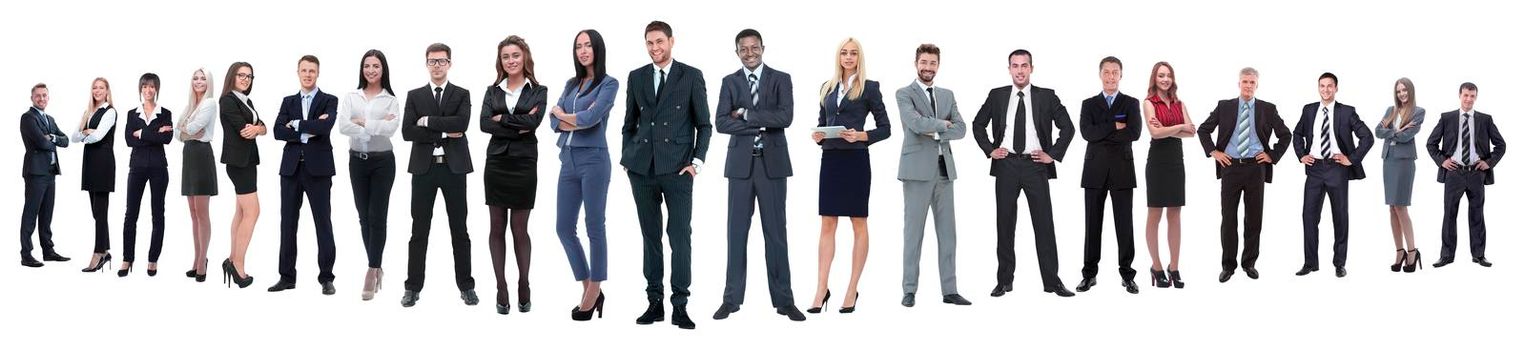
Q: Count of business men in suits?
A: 11